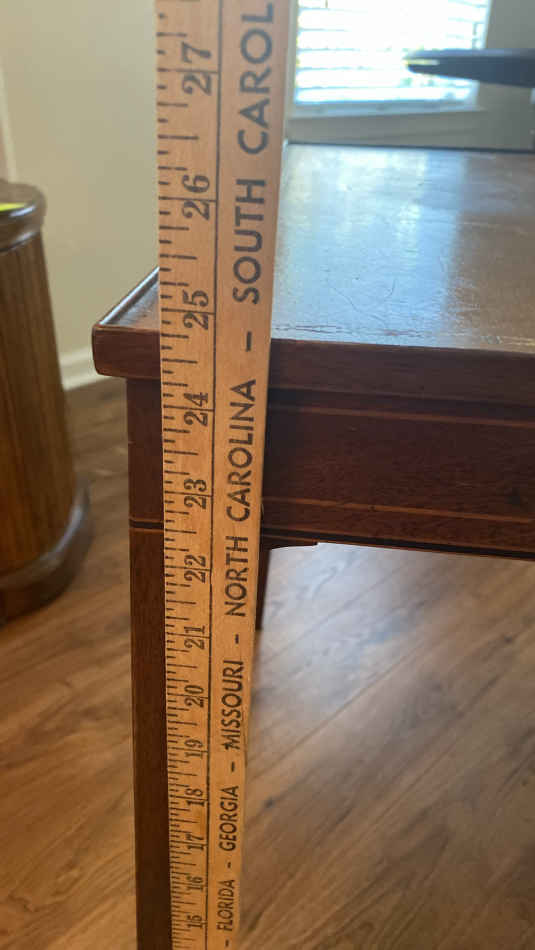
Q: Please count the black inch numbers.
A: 13